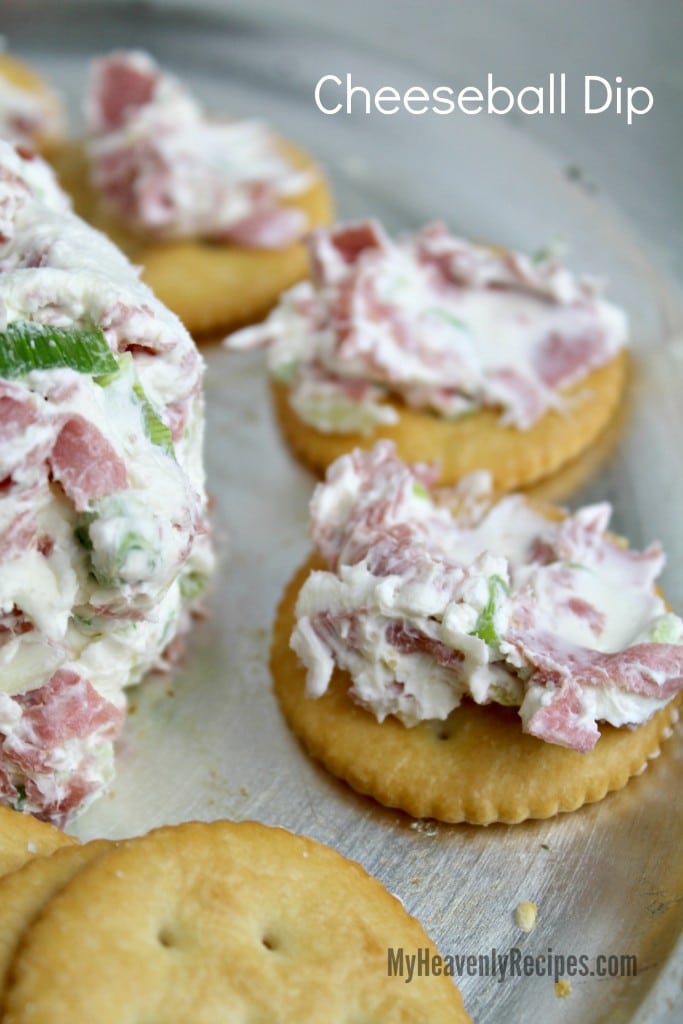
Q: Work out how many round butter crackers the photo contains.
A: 7